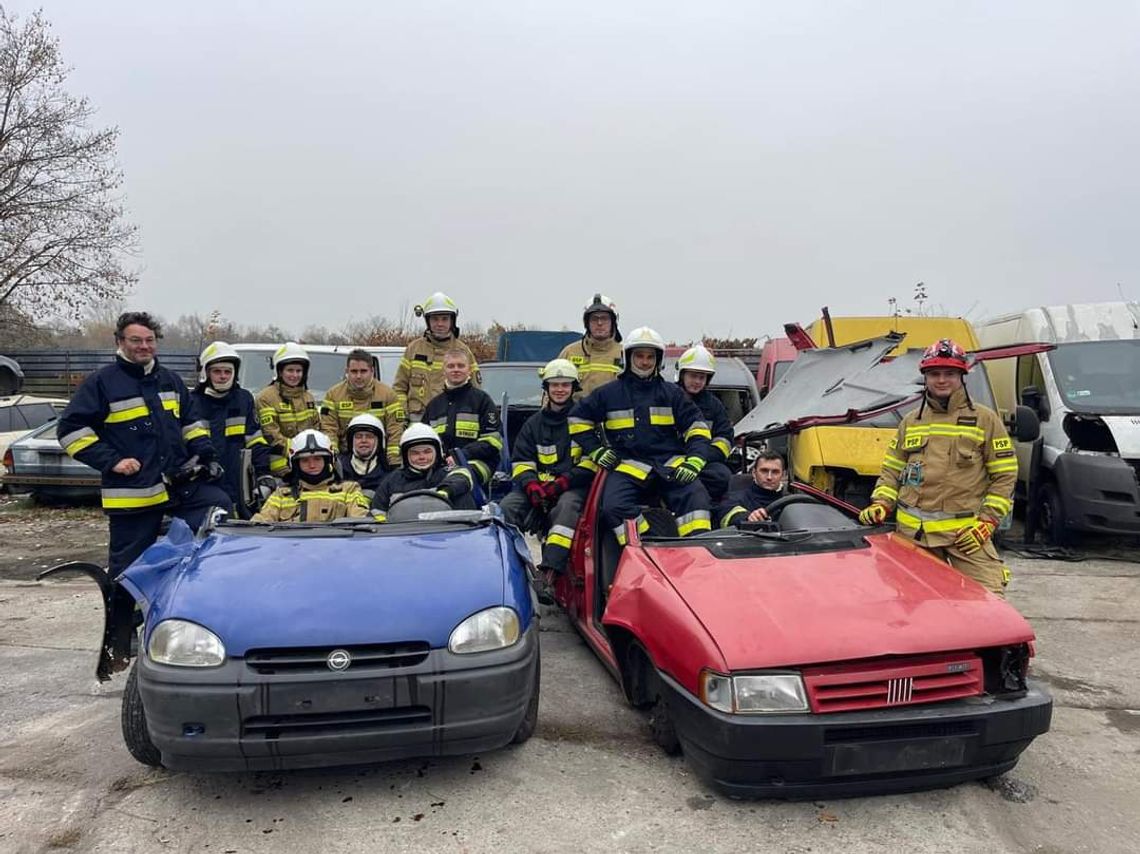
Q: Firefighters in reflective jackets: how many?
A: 15